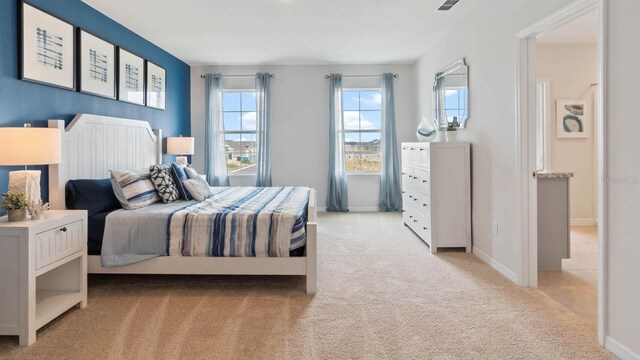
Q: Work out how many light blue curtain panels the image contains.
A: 4